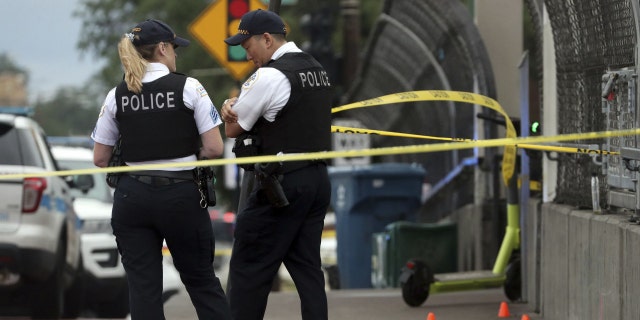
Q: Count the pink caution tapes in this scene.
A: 0